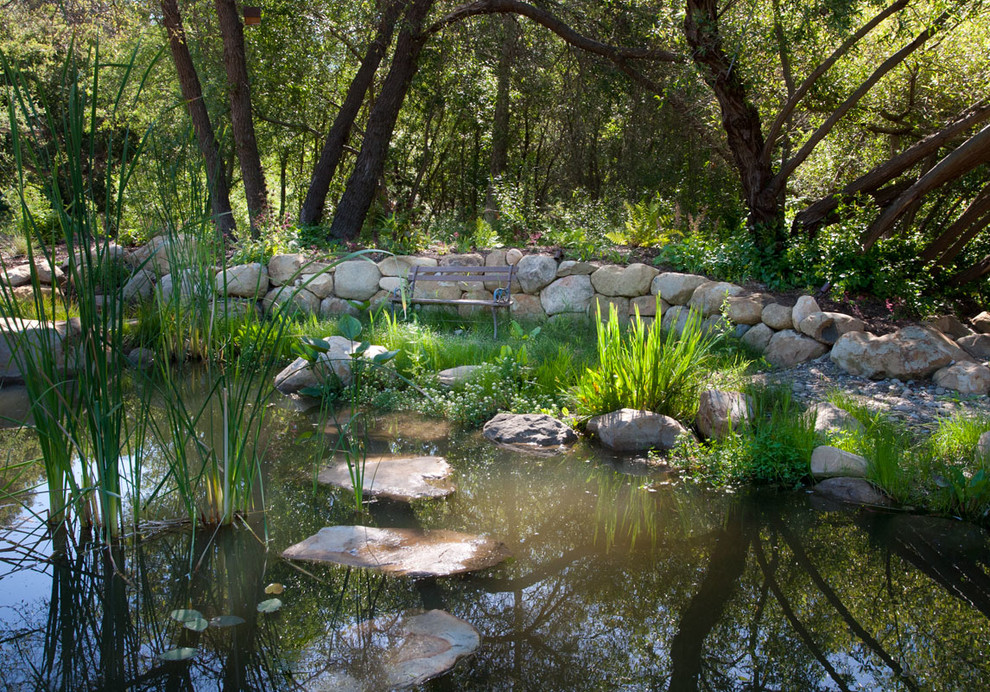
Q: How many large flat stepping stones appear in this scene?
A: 3